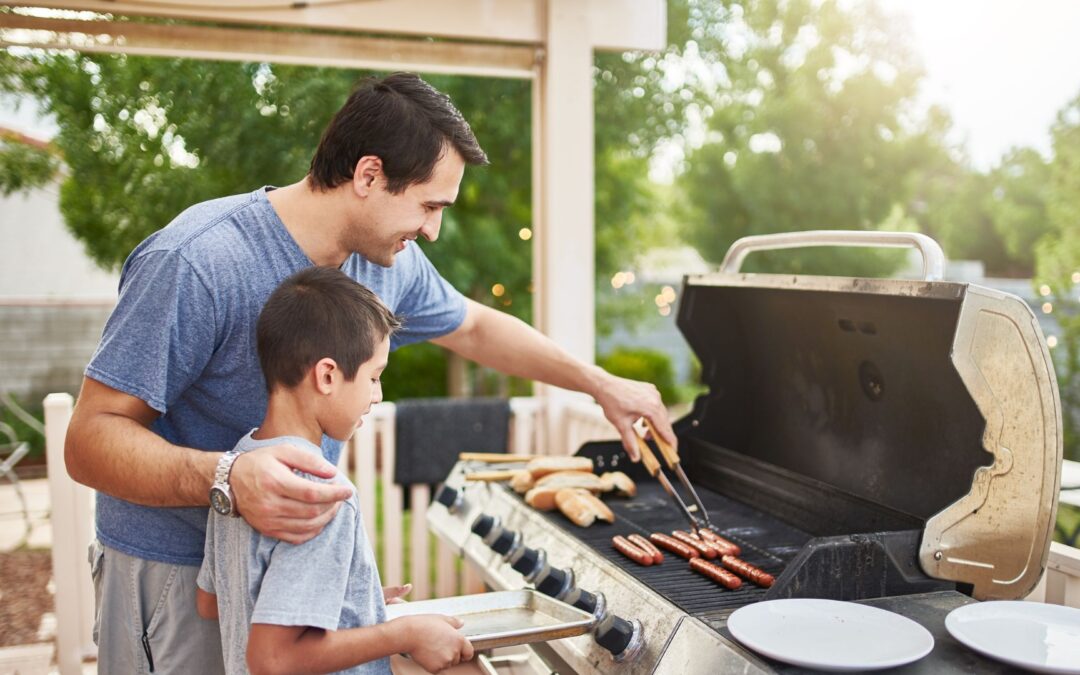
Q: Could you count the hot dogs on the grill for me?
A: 8